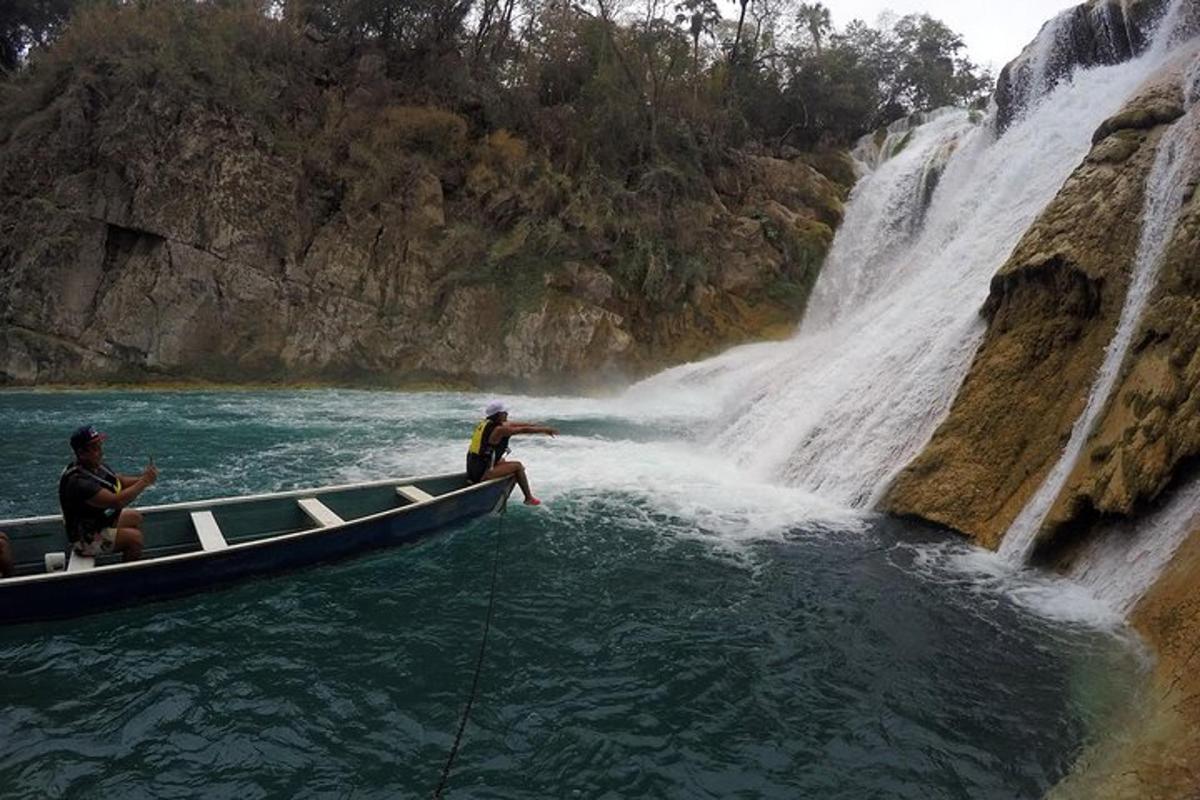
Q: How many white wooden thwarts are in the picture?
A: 4